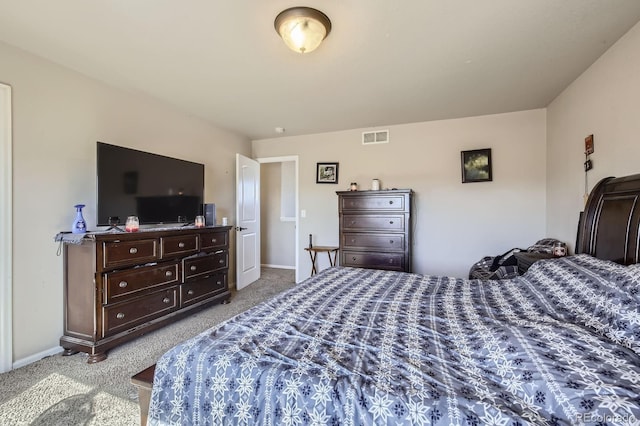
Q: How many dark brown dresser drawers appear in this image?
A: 11